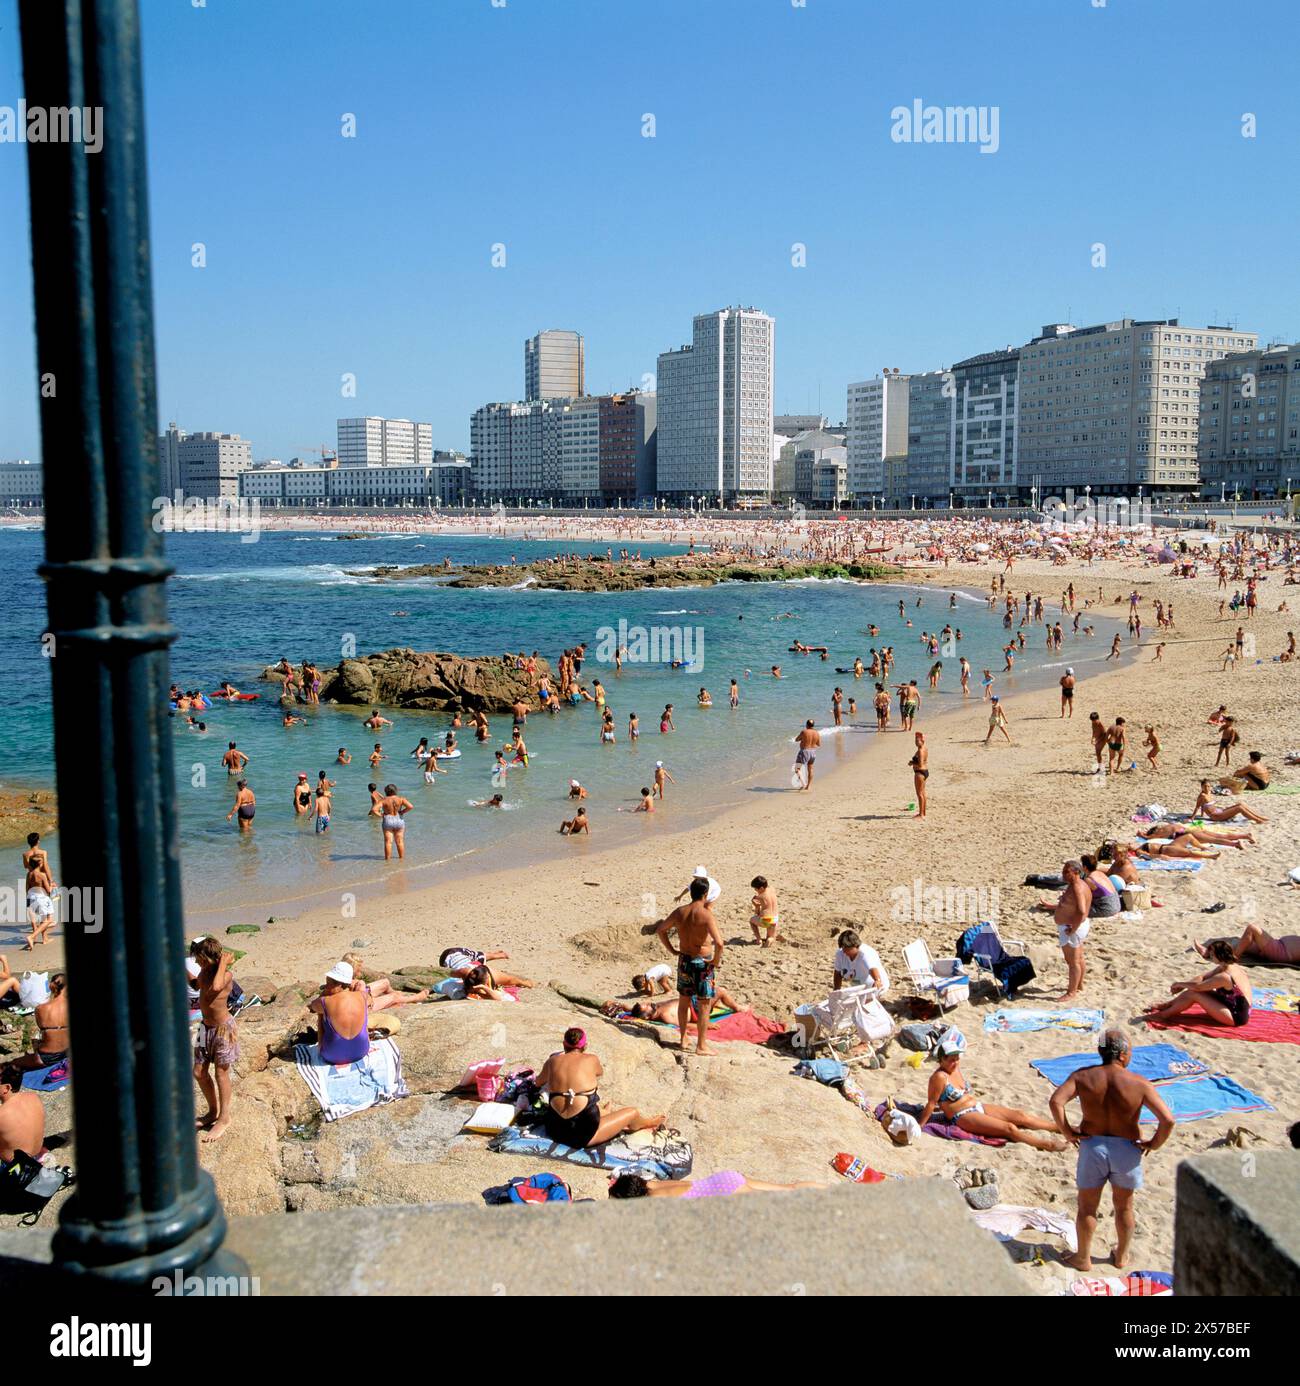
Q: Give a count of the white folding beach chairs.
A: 2